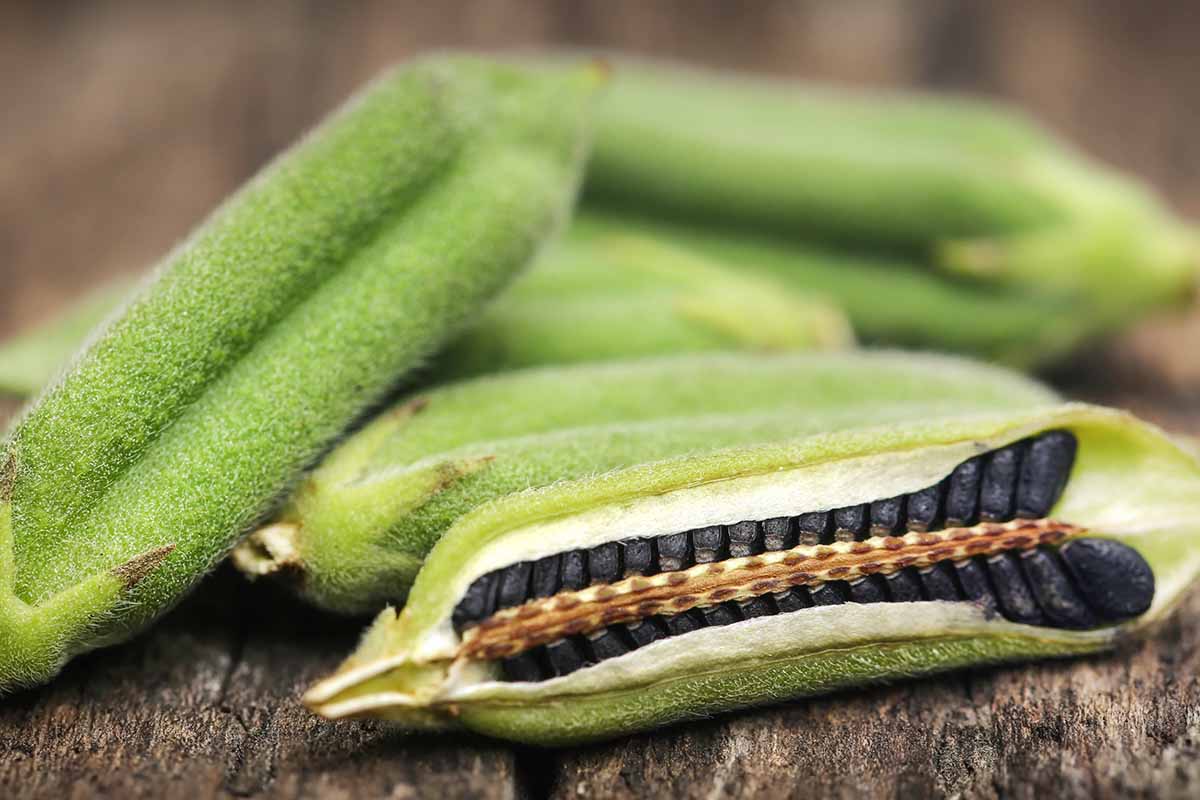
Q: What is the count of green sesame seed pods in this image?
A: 5